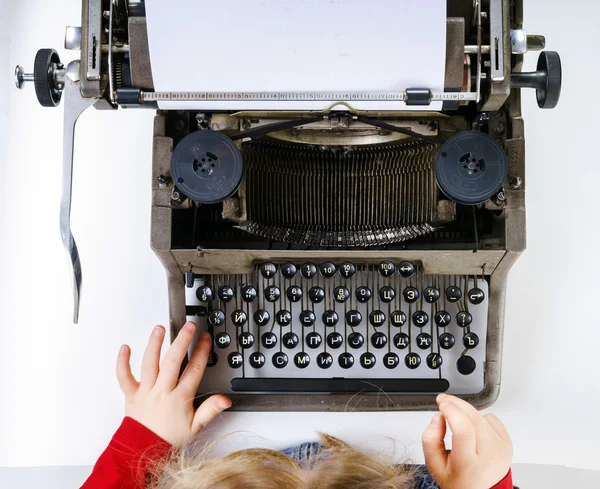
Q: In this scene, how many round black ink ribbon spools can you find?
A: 2